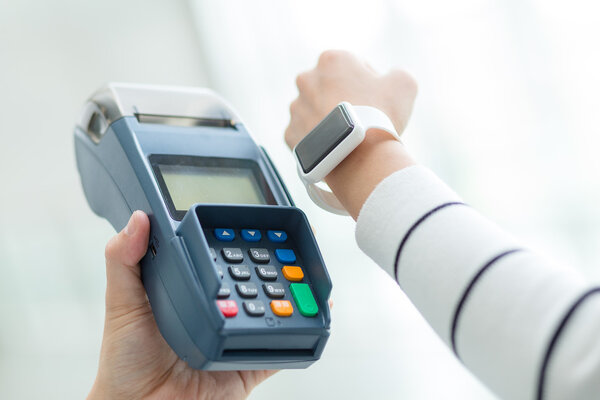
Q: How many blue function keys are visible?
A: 4